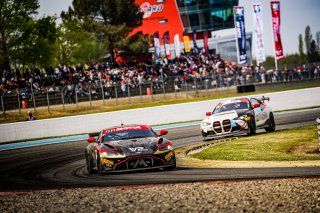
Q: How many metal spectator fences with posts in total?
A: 1